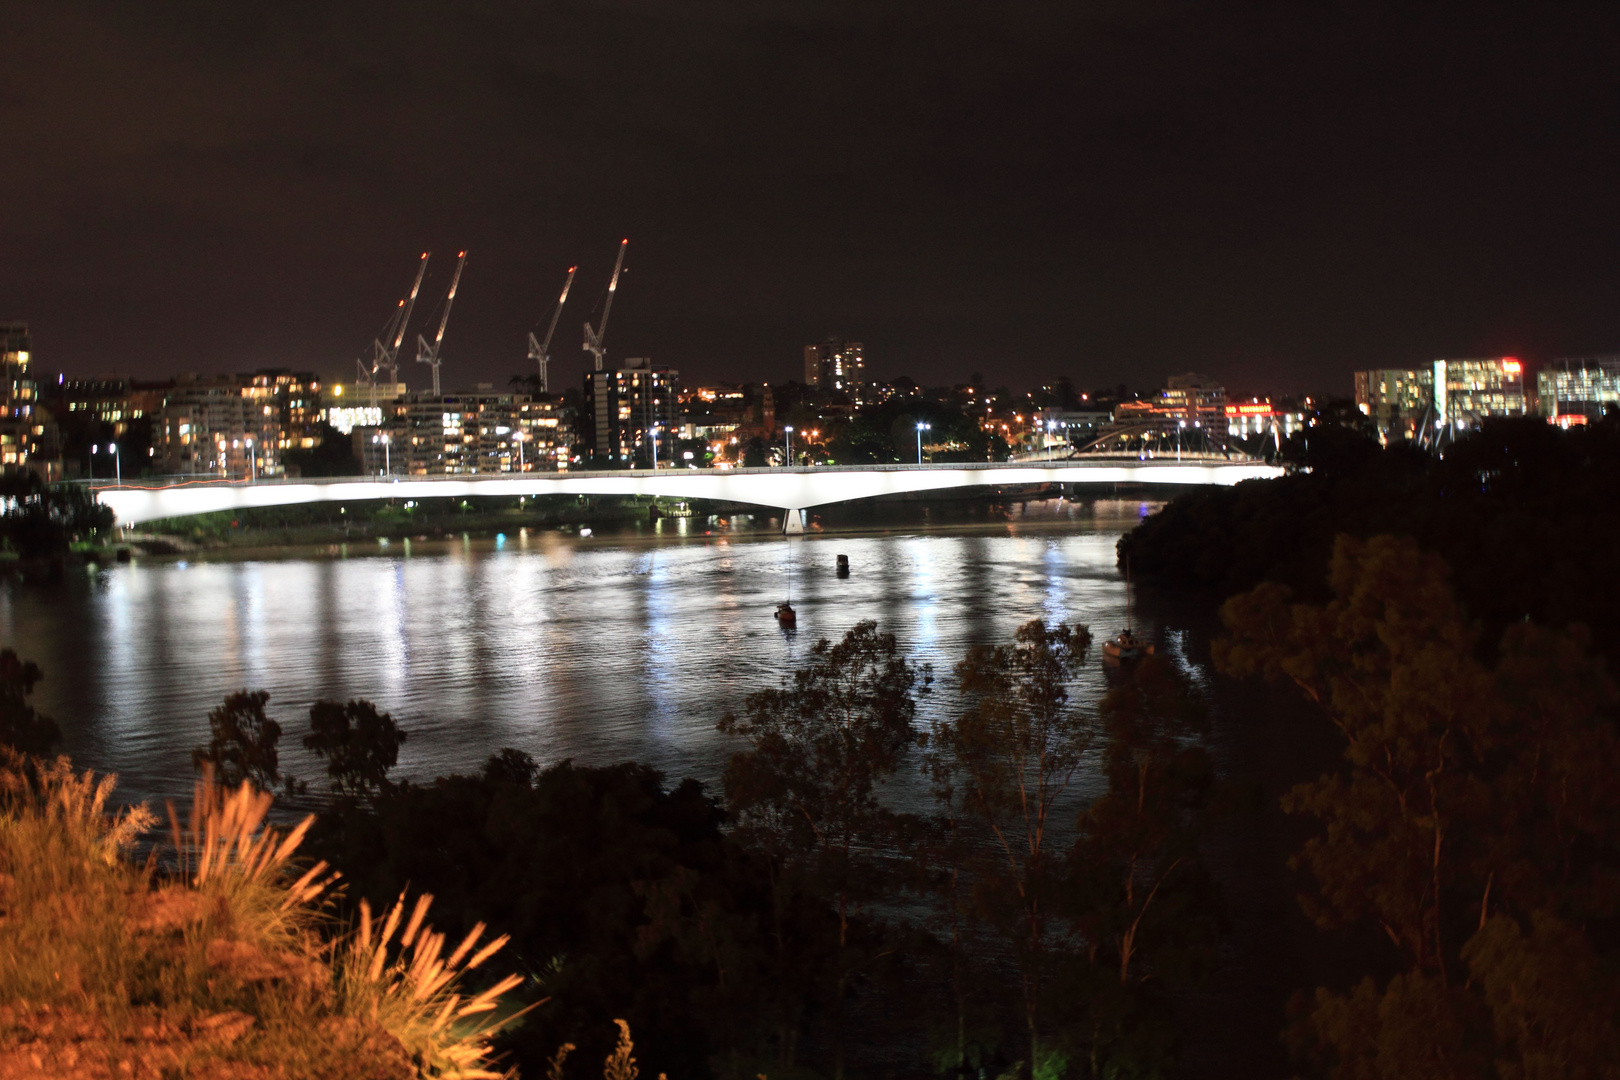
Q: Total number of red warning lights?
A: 5